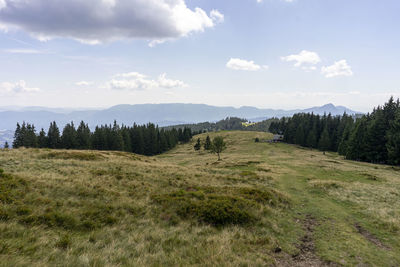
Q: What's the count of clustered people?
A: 0